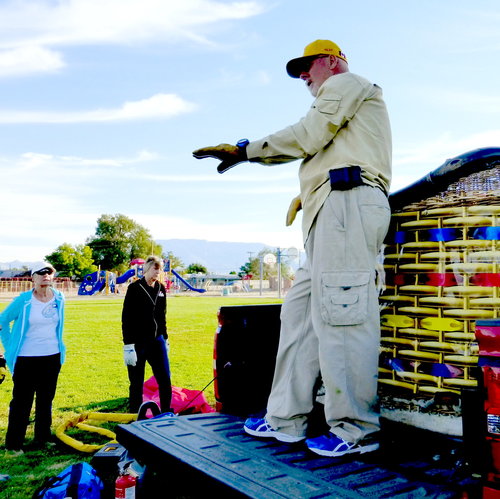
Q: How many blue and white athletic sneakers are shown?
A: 2